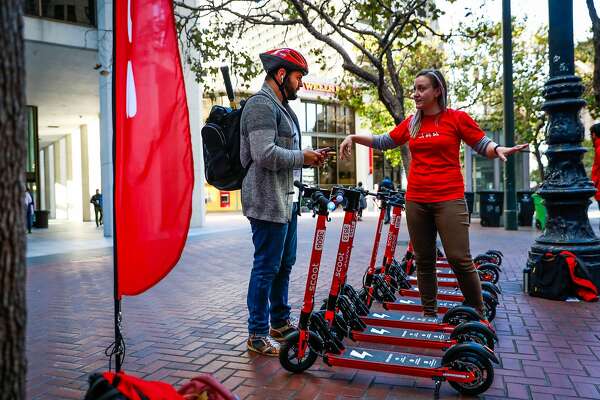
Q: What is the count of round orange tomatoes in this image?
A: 0